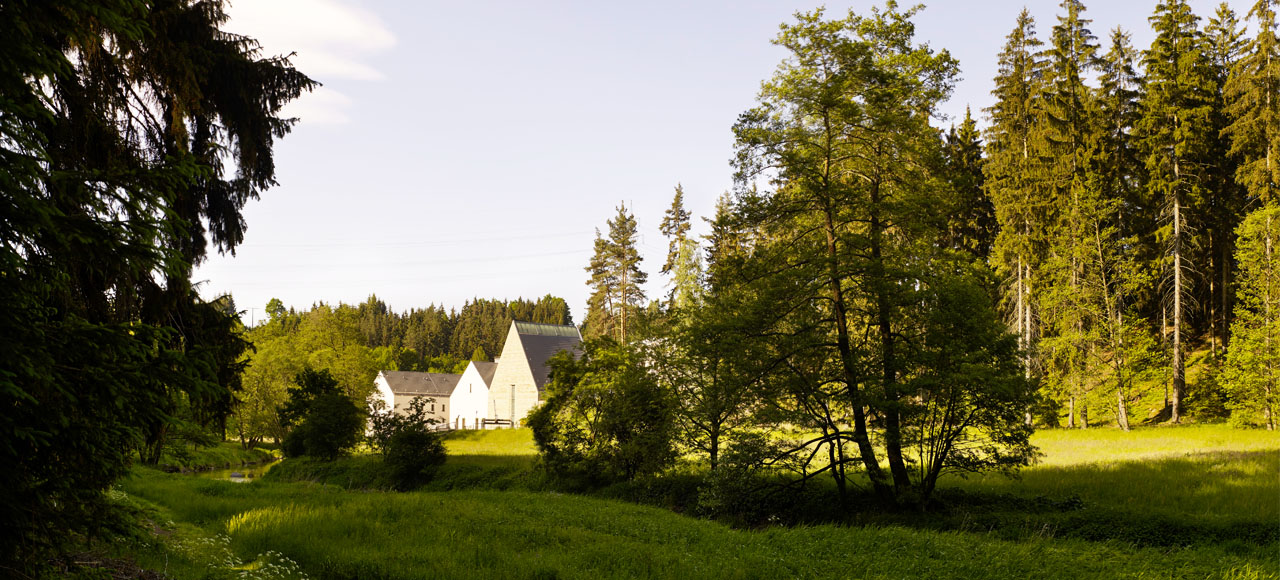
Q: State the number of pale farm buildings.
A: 3